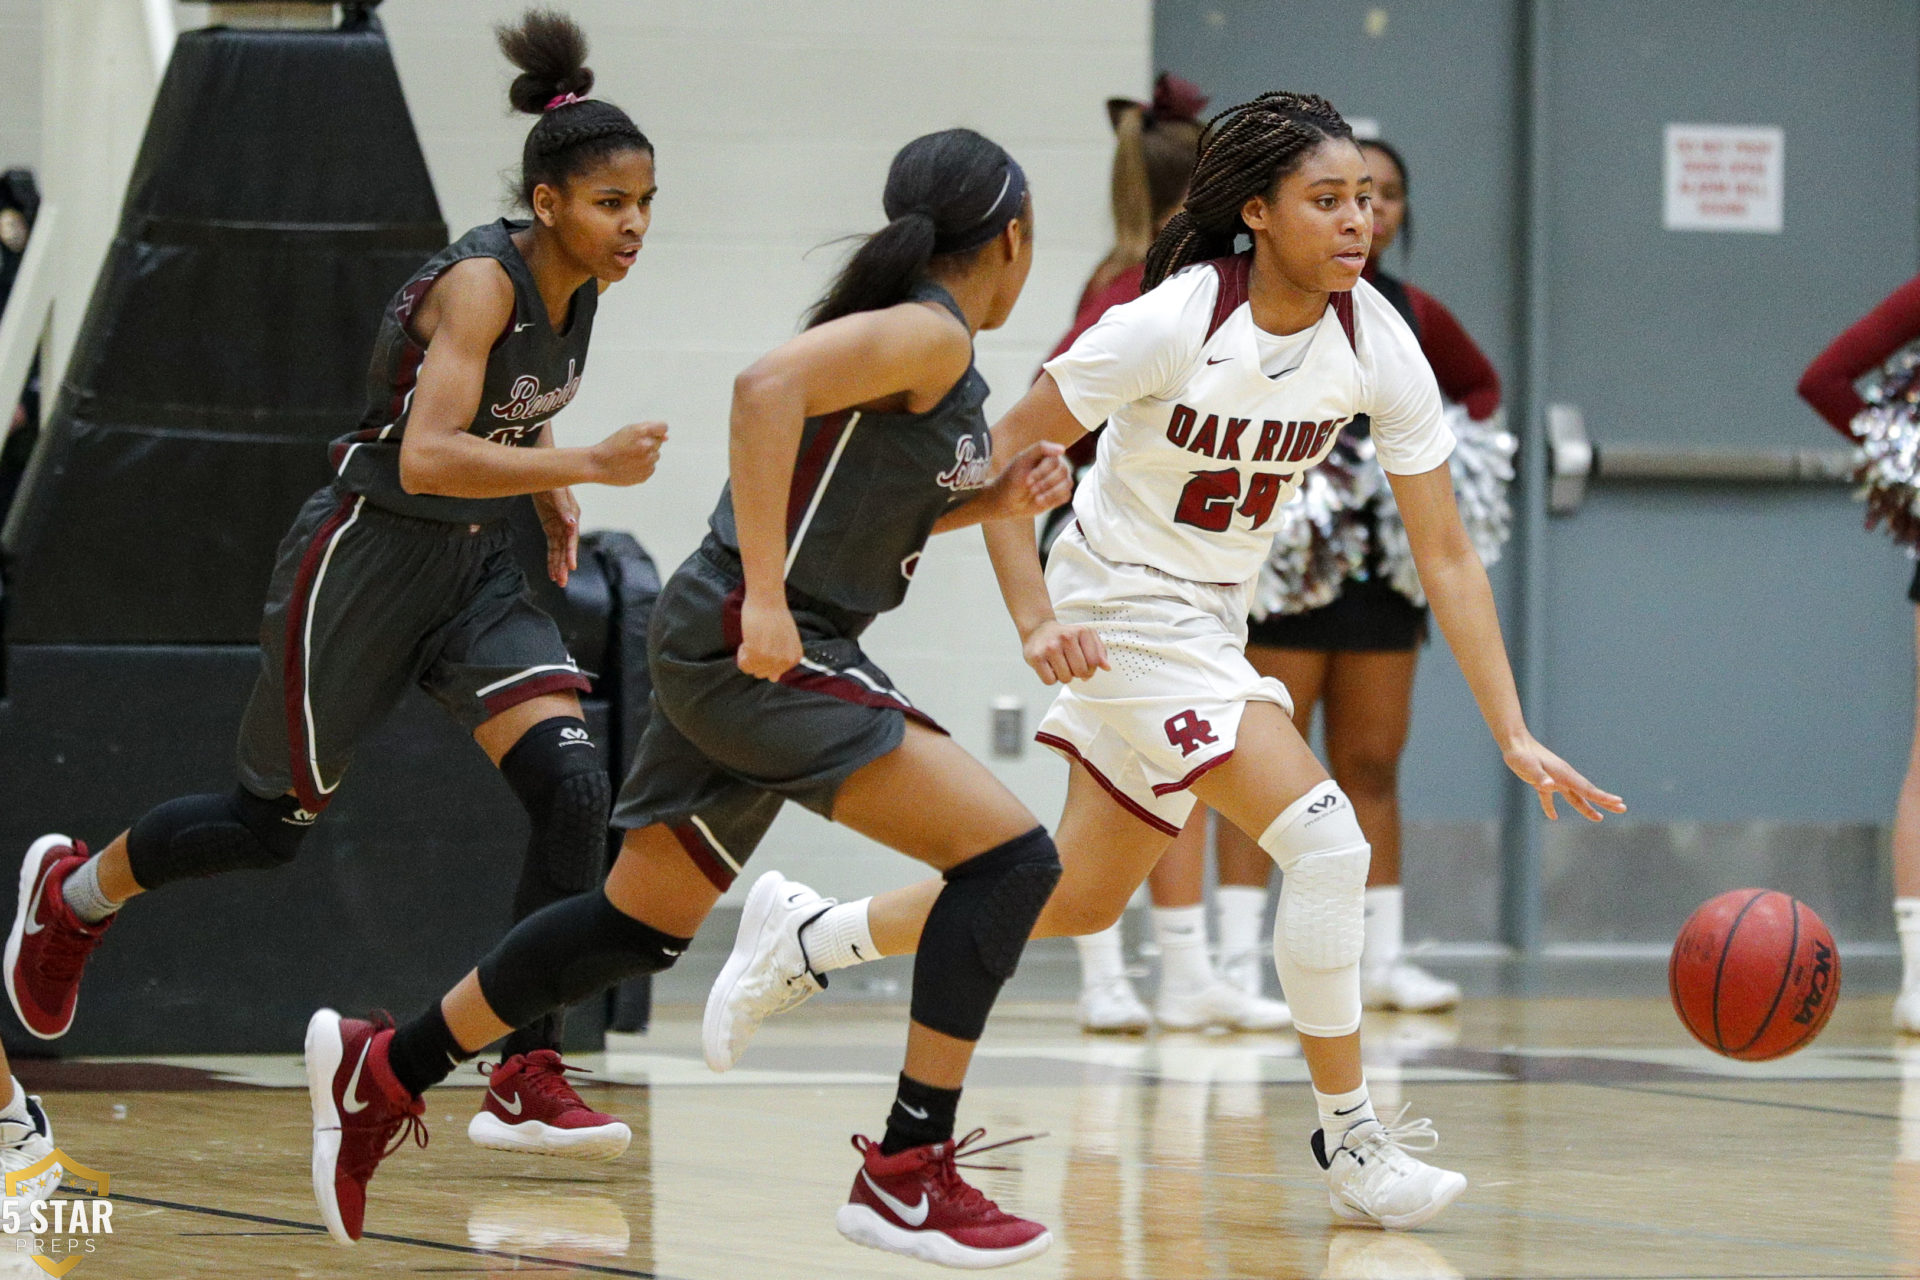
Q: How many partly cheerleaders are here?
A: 3